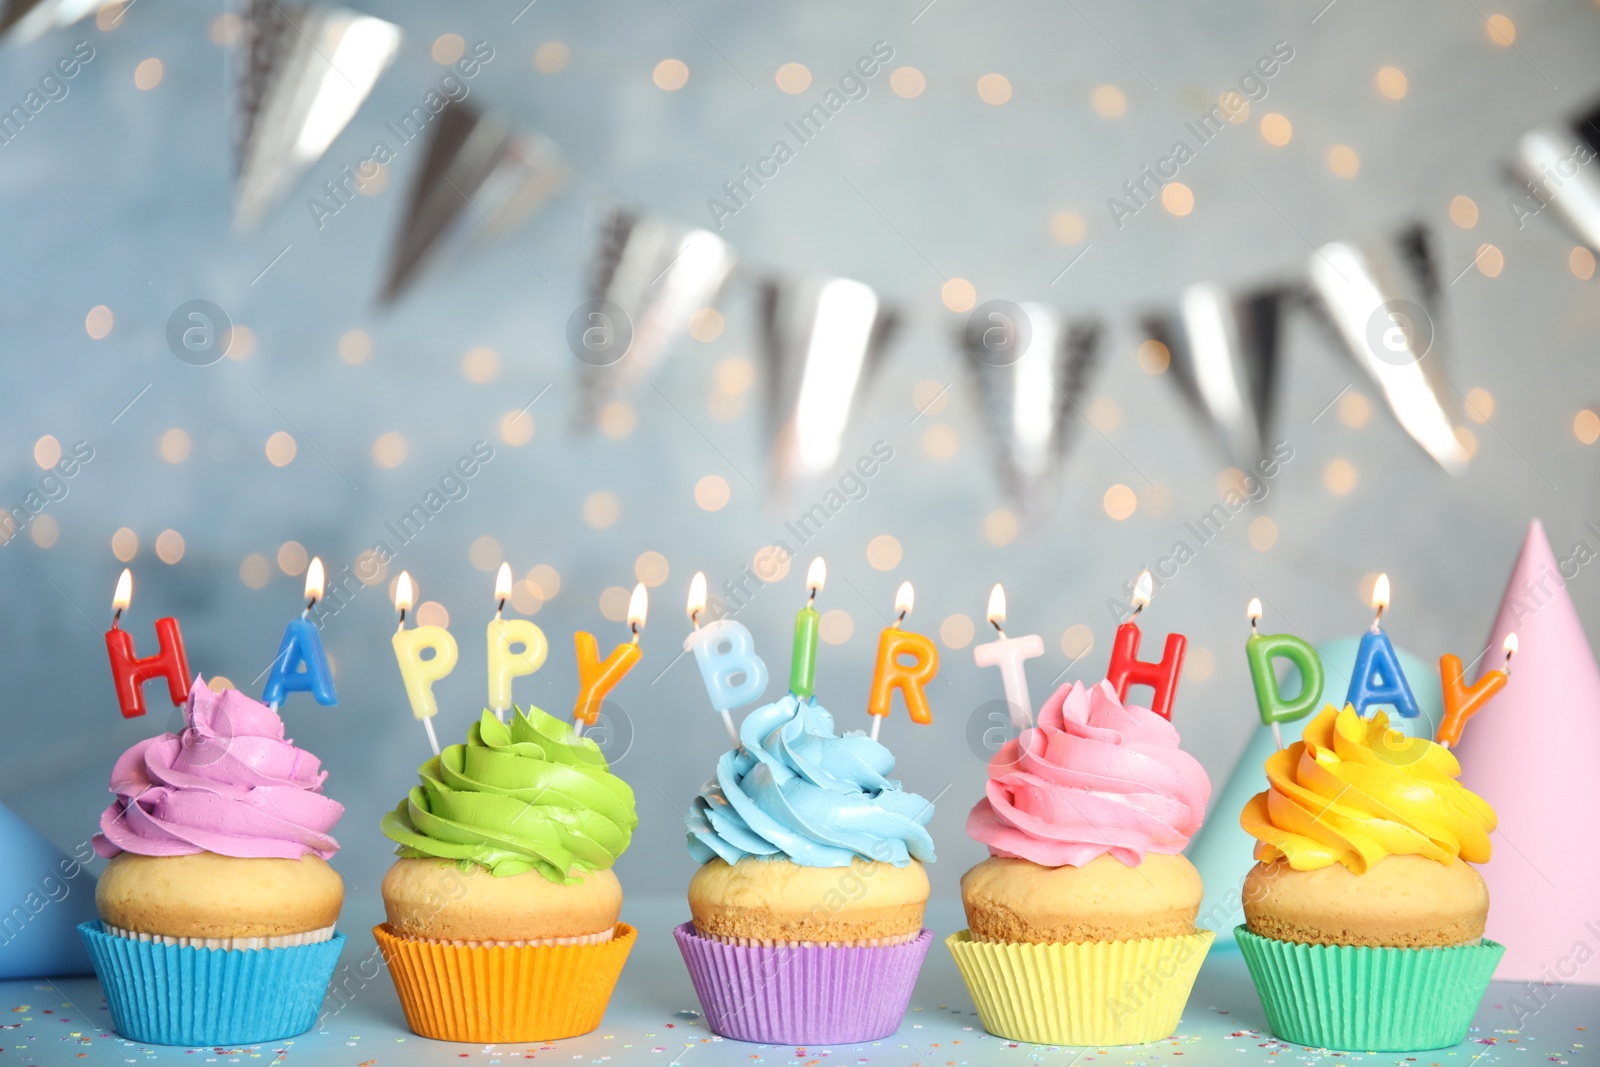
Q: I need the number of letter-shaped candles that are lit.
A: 13